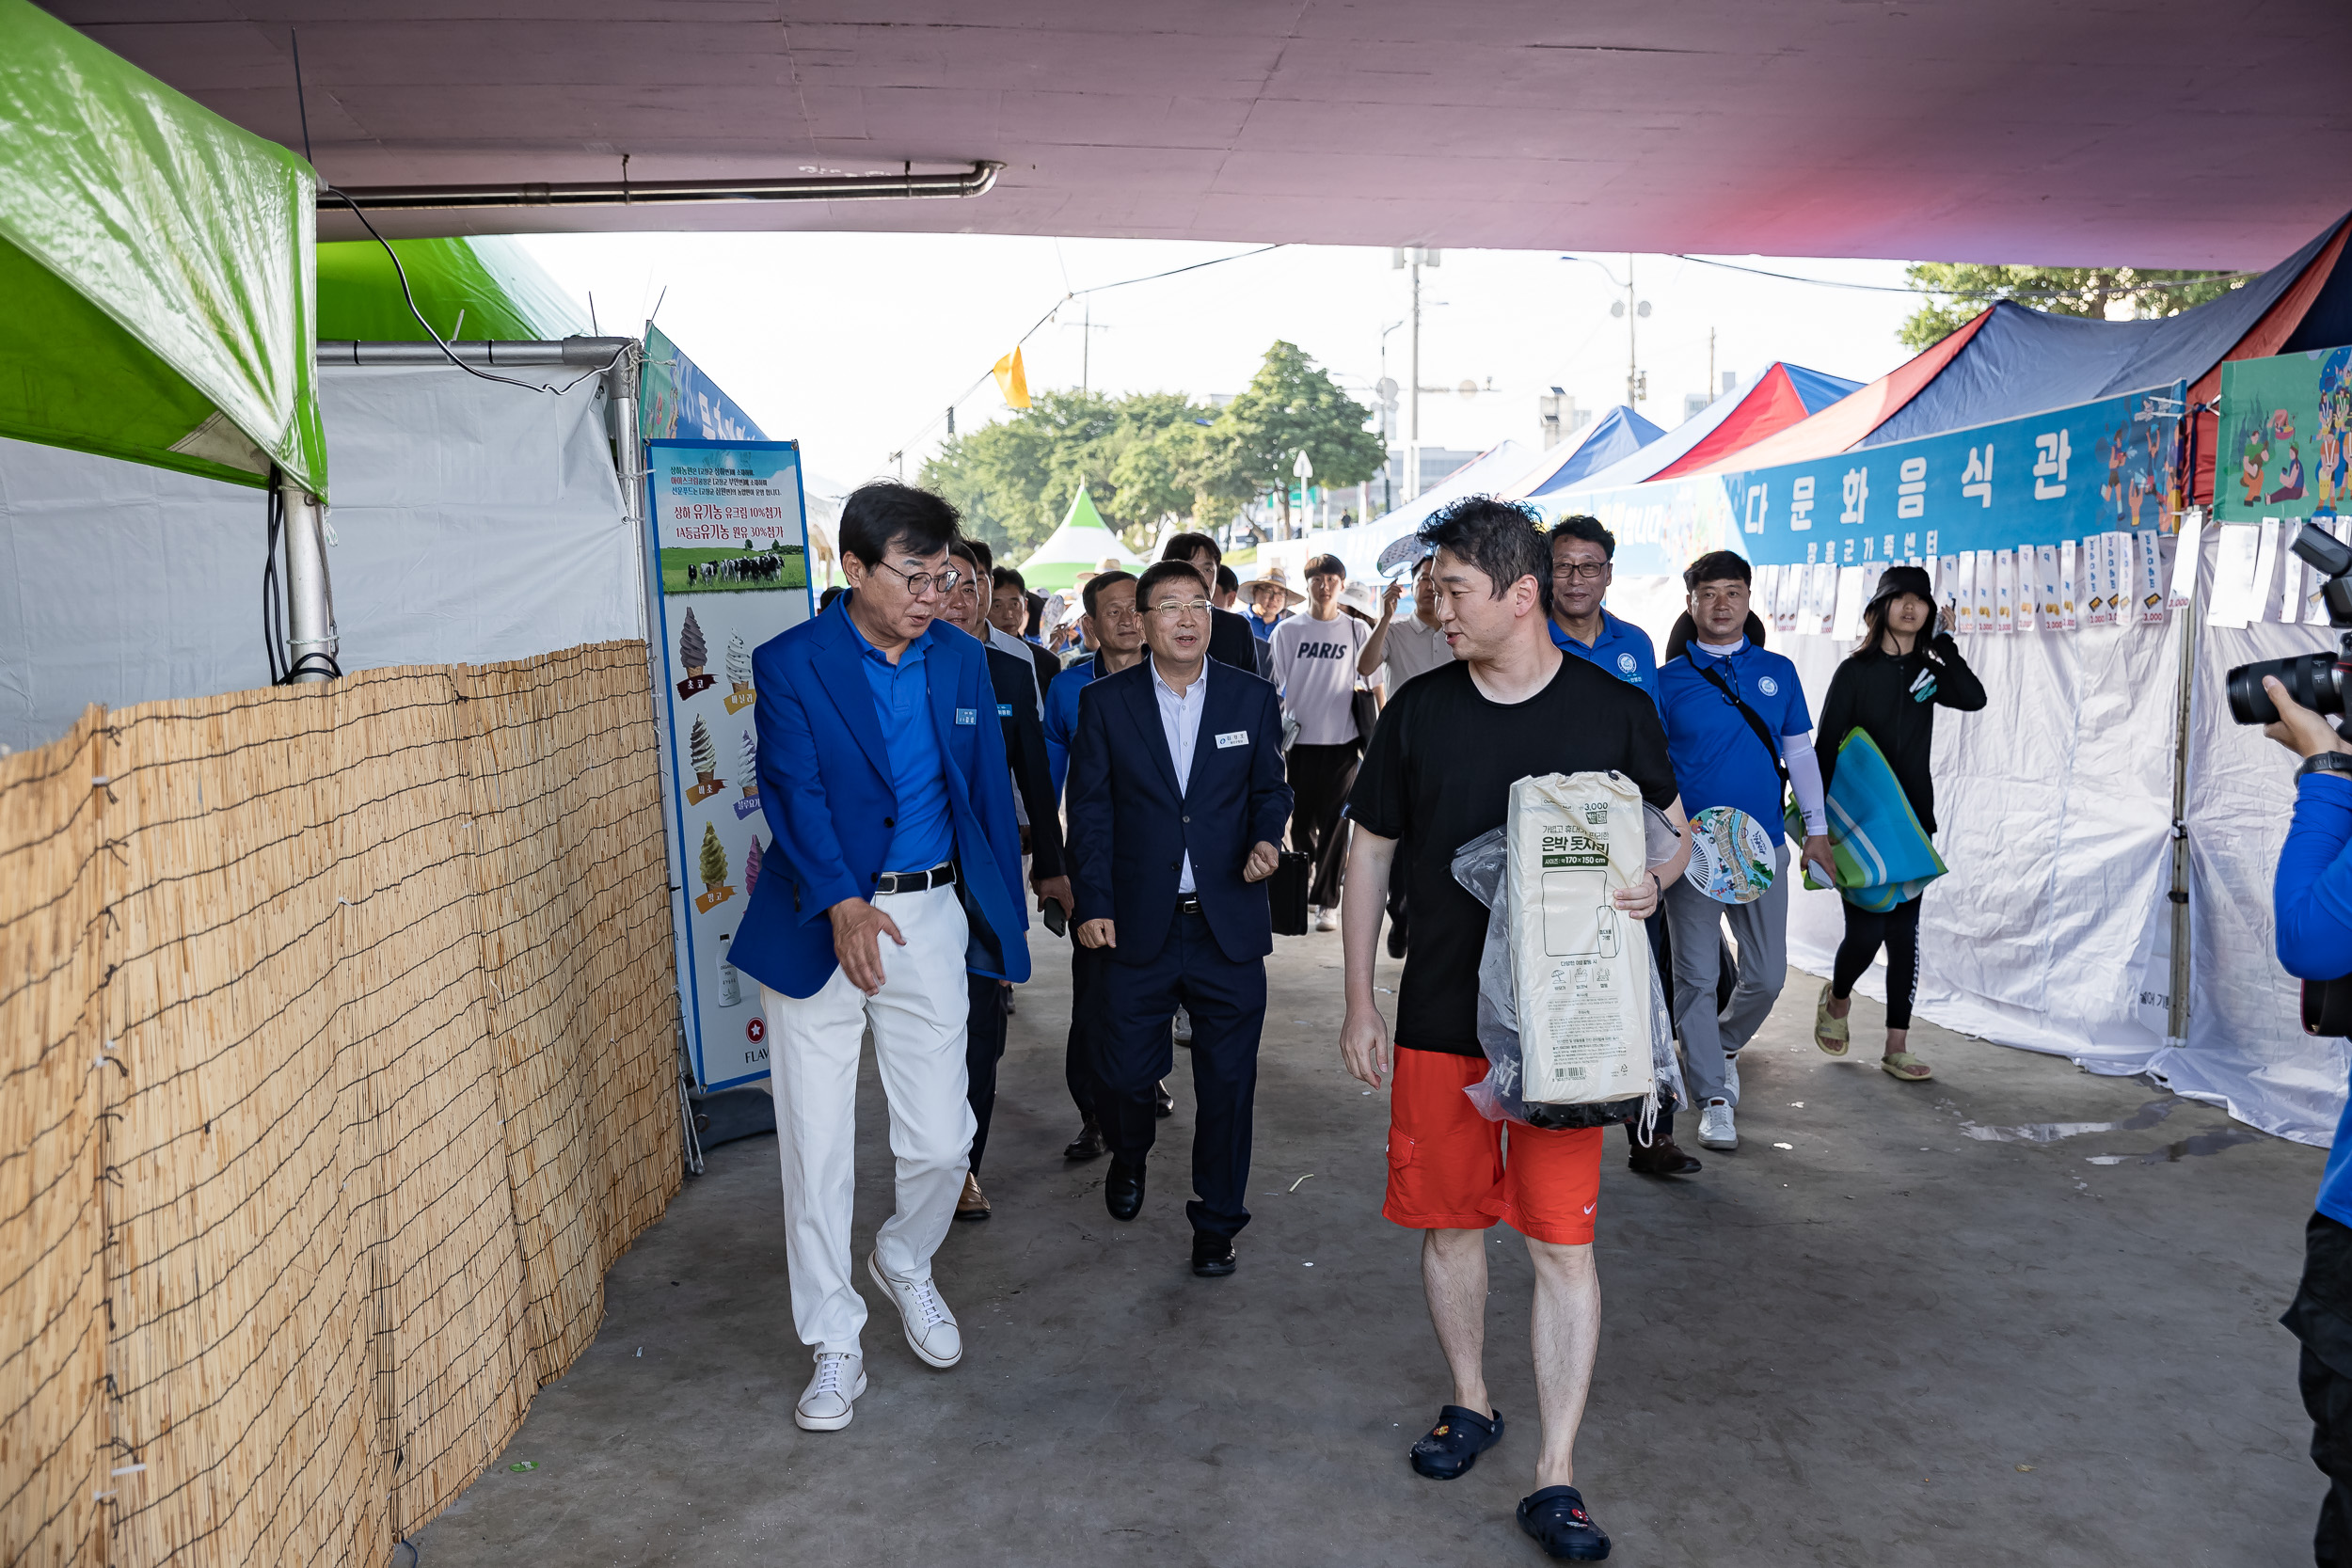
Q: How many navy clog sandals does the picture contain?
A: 2